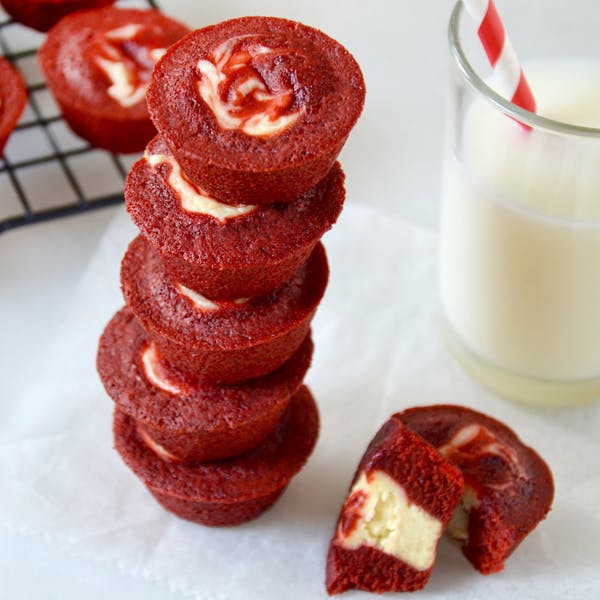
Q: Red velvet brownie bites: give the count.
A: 9